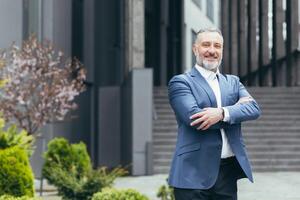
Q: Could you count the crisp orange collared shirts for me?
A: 0